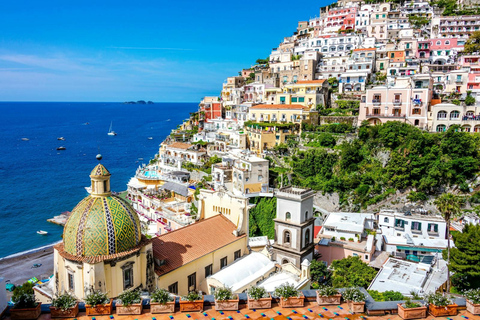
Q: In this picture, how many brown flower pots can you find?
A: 14